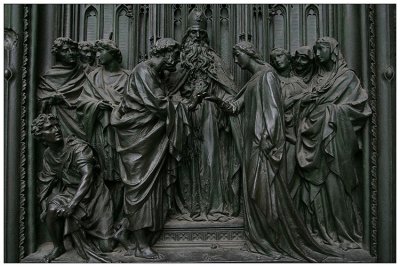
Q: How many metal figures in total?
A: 10